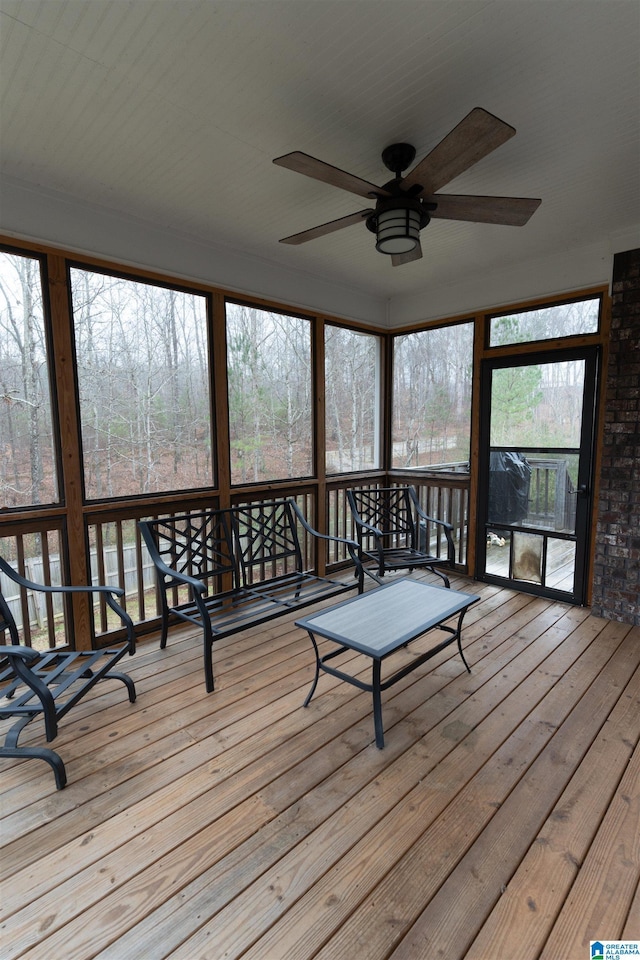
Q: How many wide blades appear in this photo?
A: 5